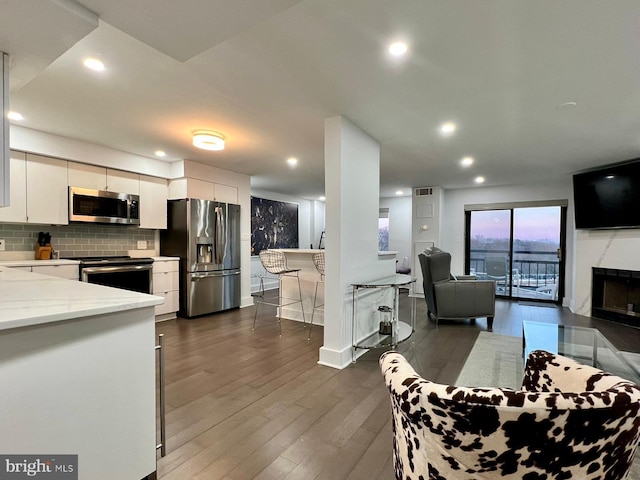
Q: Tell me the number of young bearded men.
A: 0